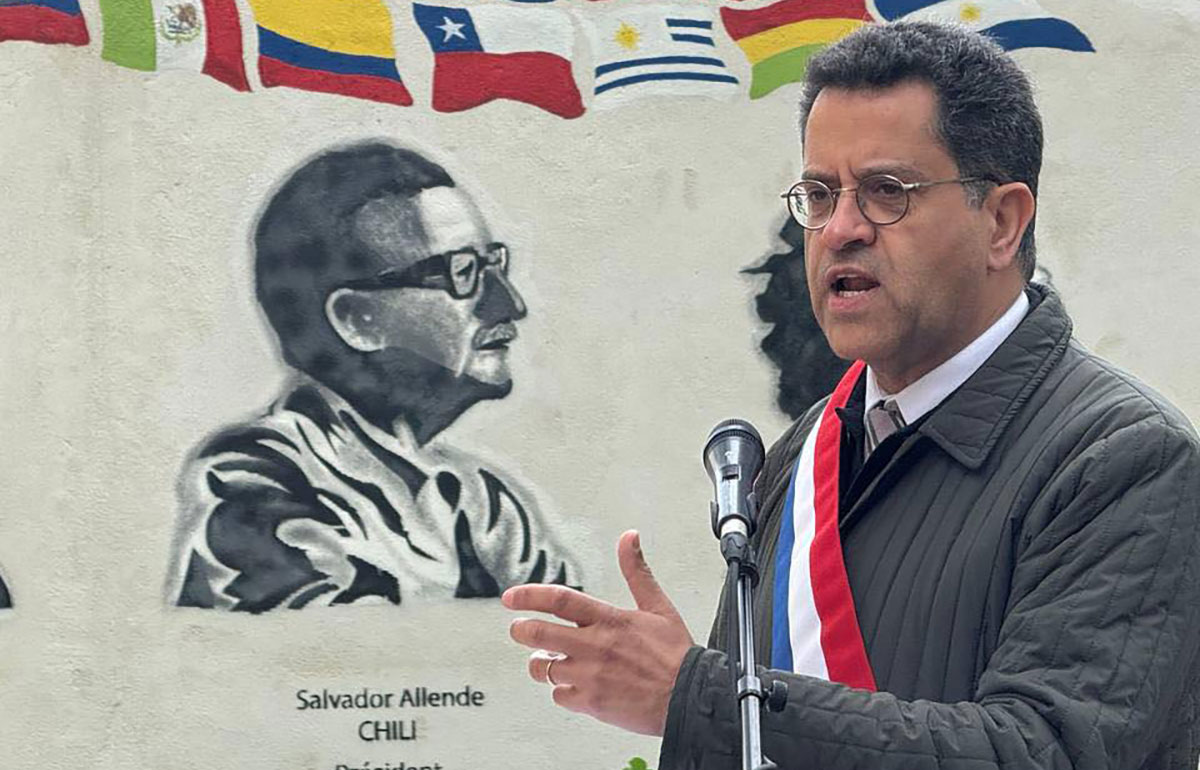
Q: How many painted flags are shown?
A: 7